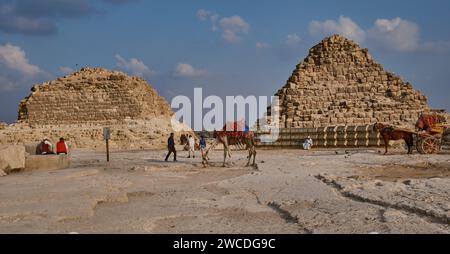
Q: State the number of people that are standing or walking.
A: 3